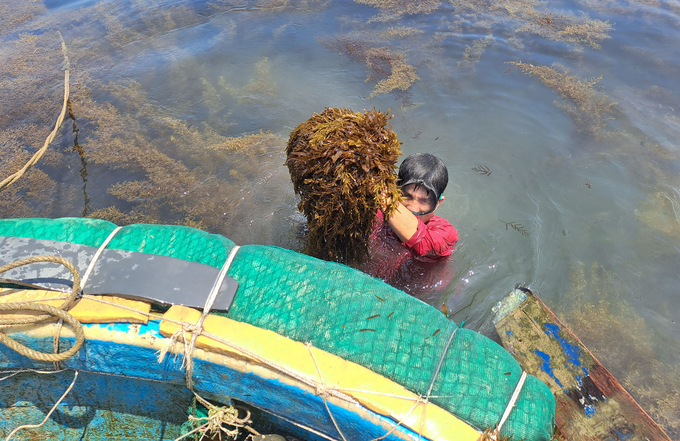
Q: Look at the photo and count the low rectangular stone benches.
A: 0